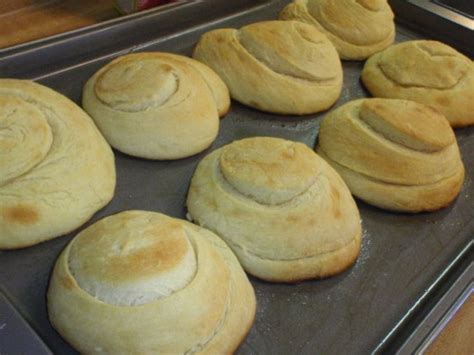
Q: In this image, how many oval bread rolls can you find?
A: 8